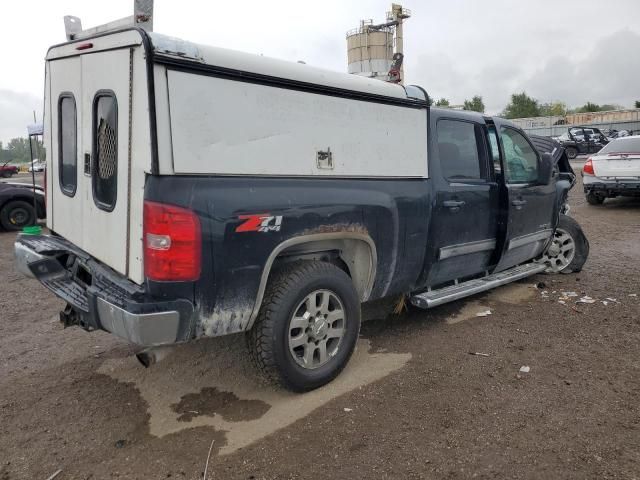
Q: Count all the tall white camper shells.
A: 1